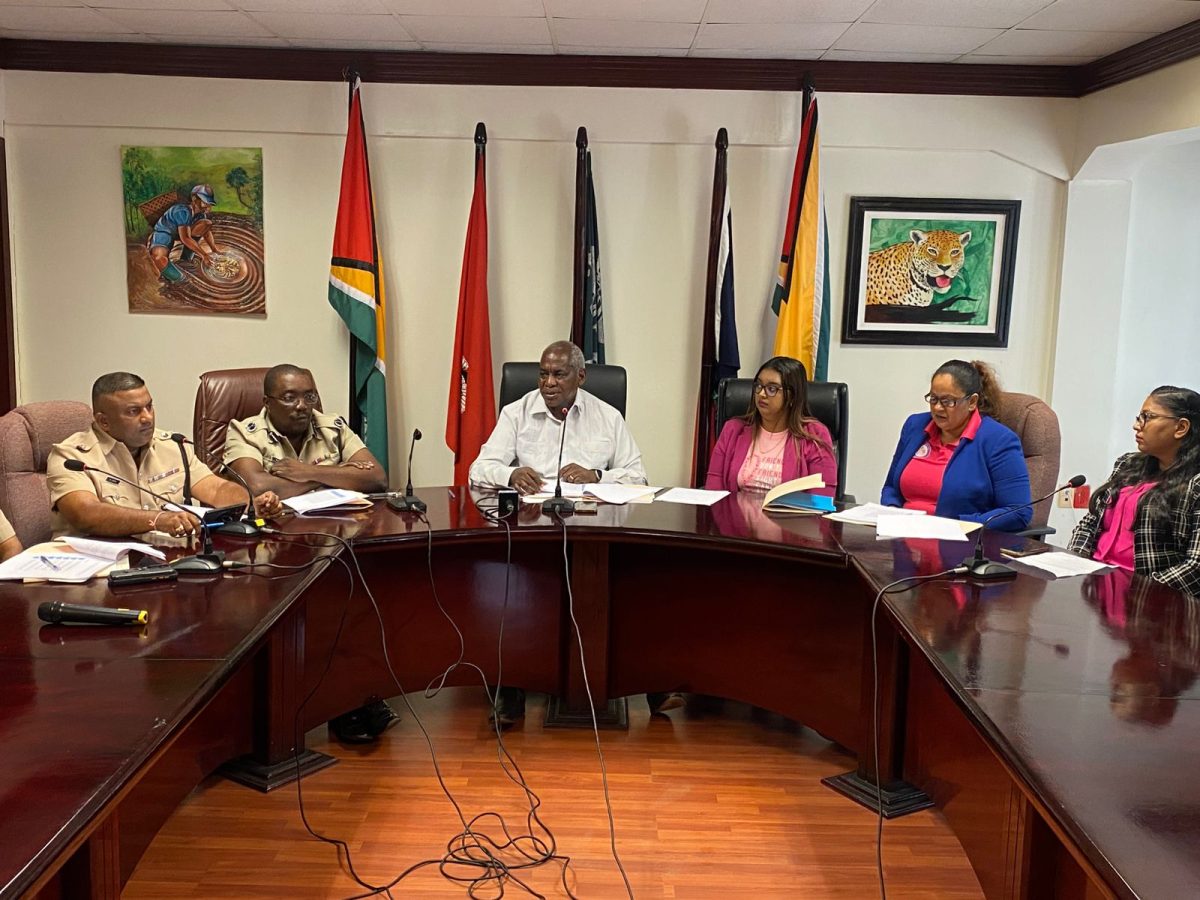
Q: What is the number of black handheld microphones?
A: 1